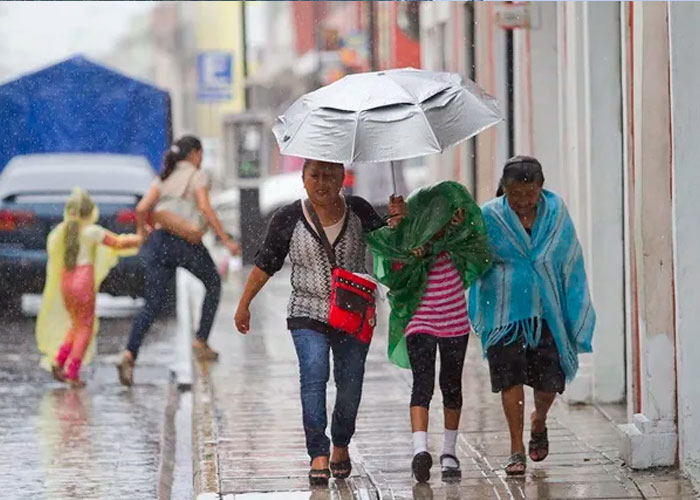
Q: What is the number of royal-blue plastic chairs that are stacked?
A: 0